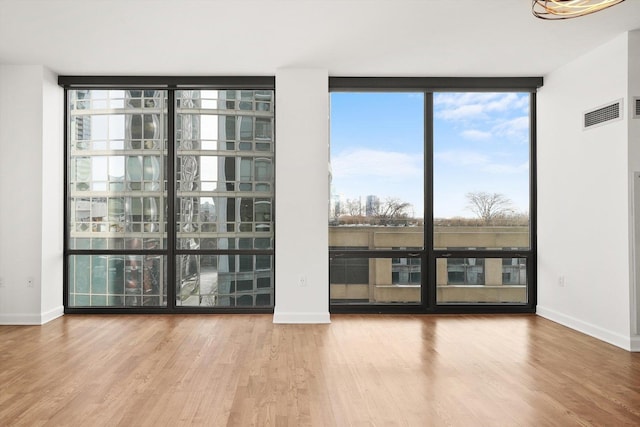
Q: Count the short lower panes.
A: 4